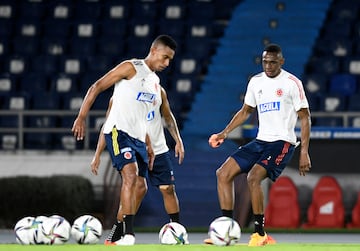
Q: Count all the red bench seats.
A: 3